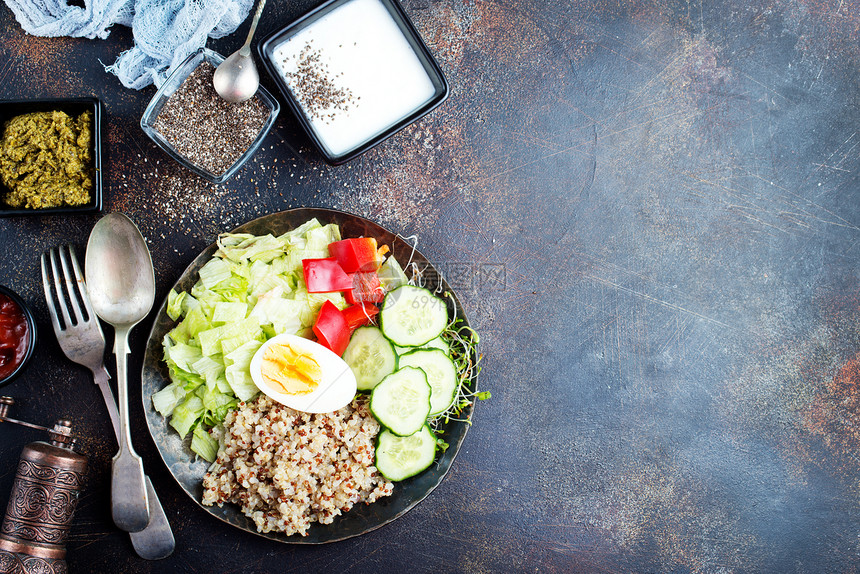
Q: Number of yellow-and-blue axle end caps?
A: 0